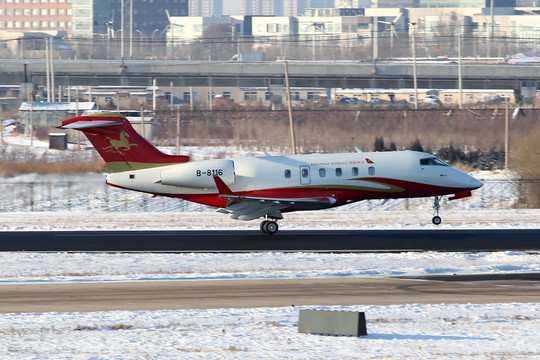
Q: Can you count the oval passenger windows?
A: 6